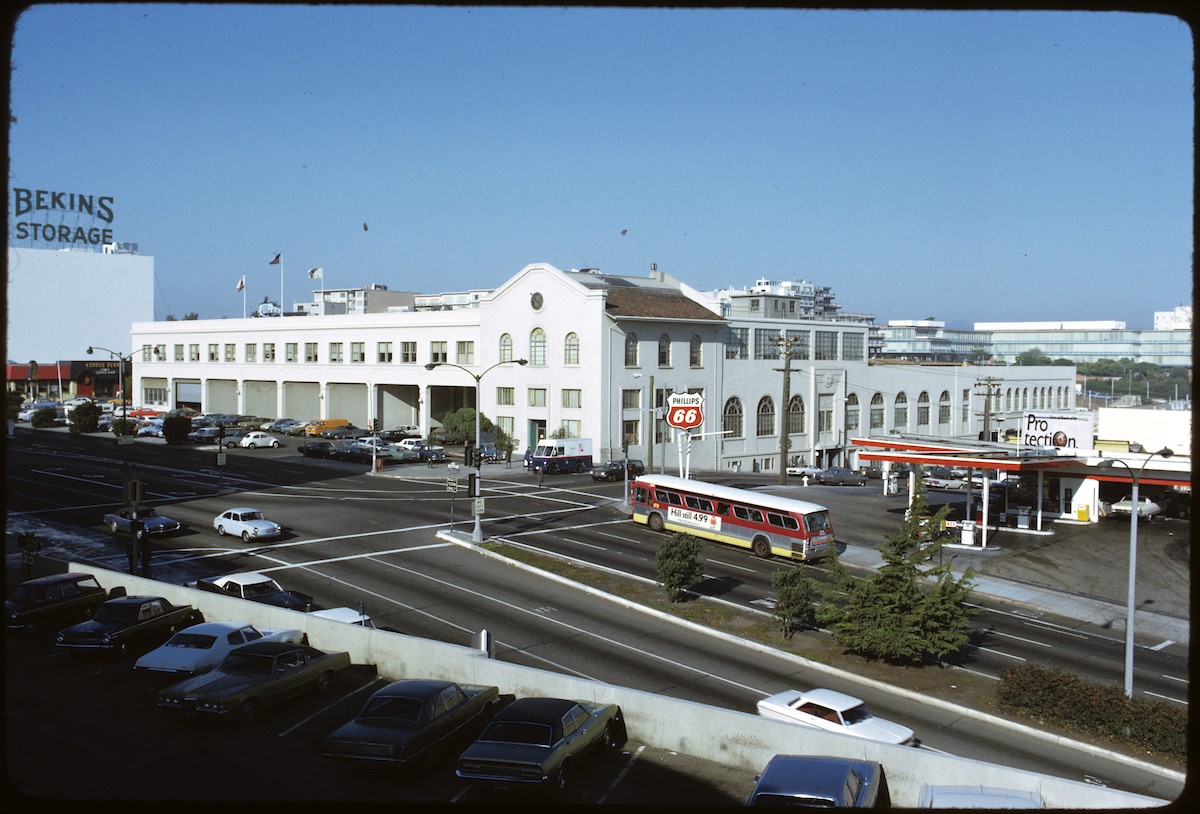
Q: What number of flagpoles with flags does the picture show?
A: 3